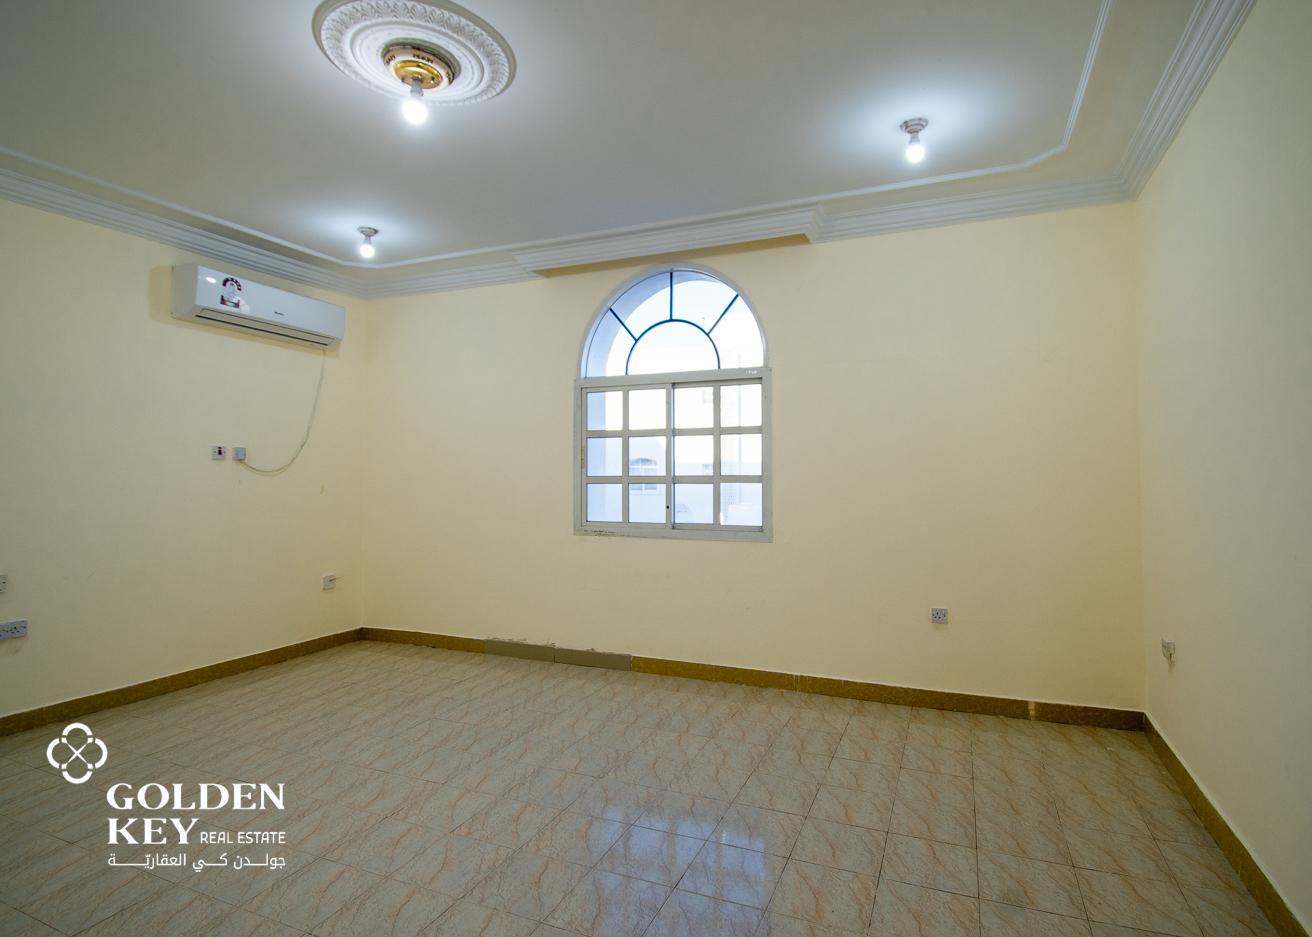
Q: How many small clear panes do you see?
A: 12